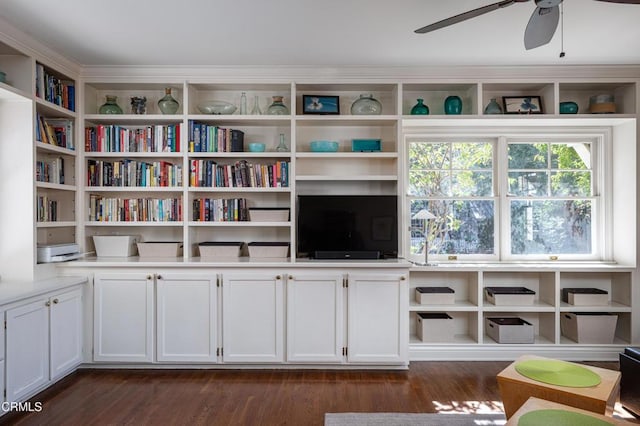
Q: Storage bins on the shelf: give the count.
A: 11